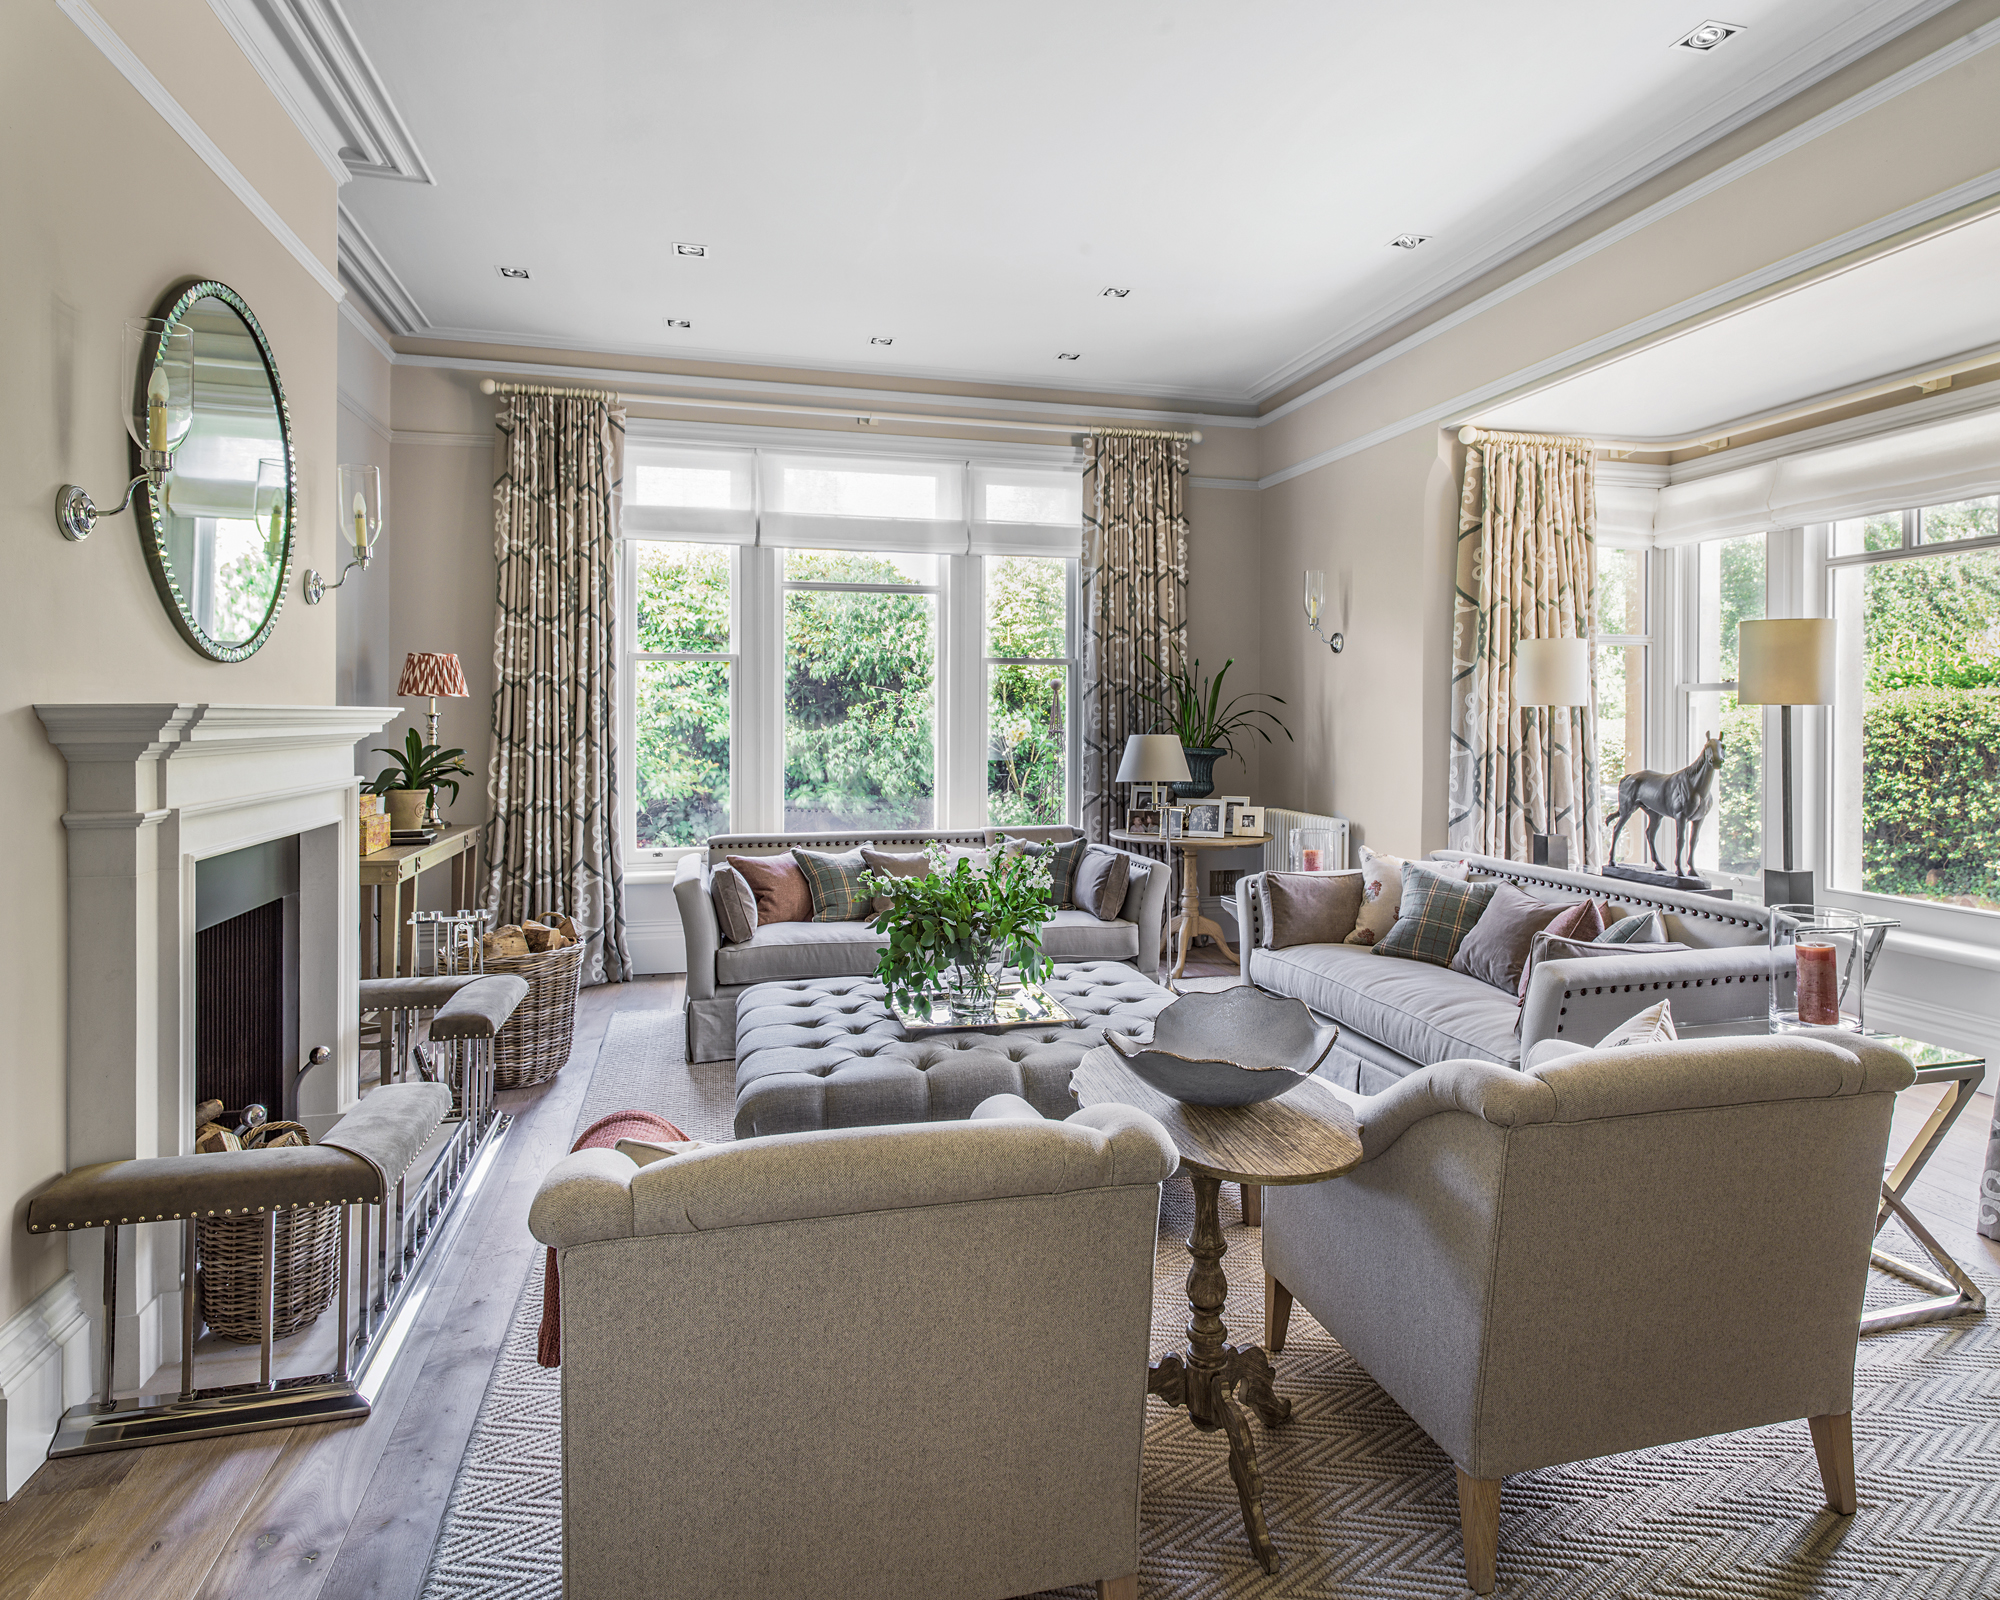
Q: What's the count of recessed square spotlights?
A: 8